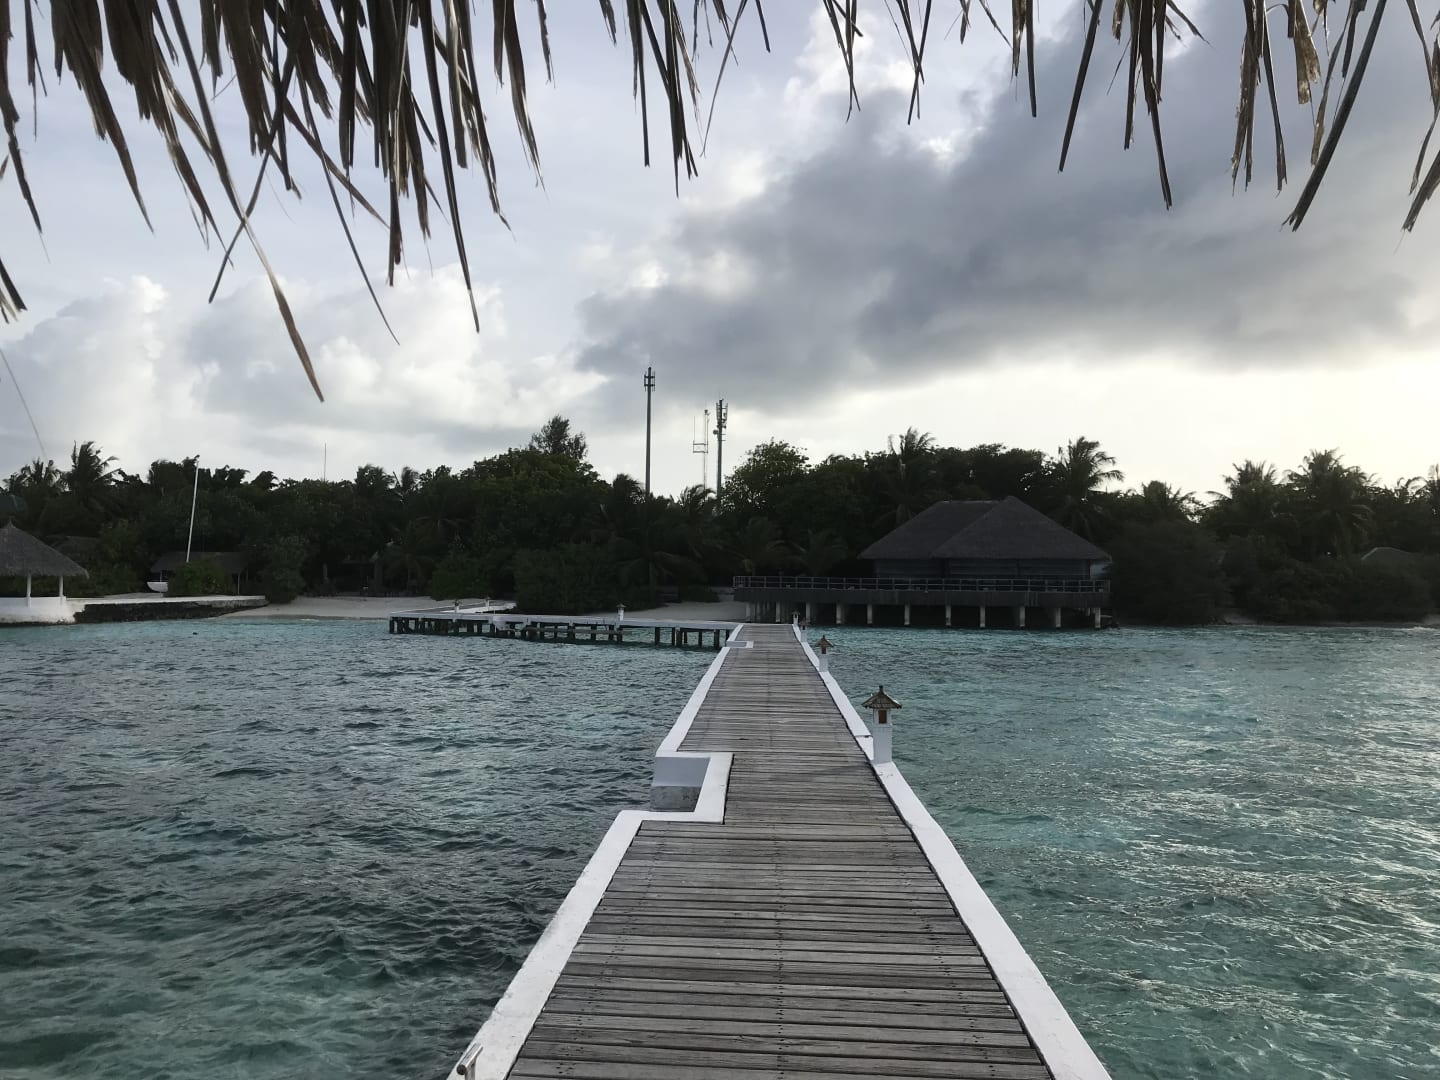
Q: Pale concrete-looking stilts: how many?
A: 11